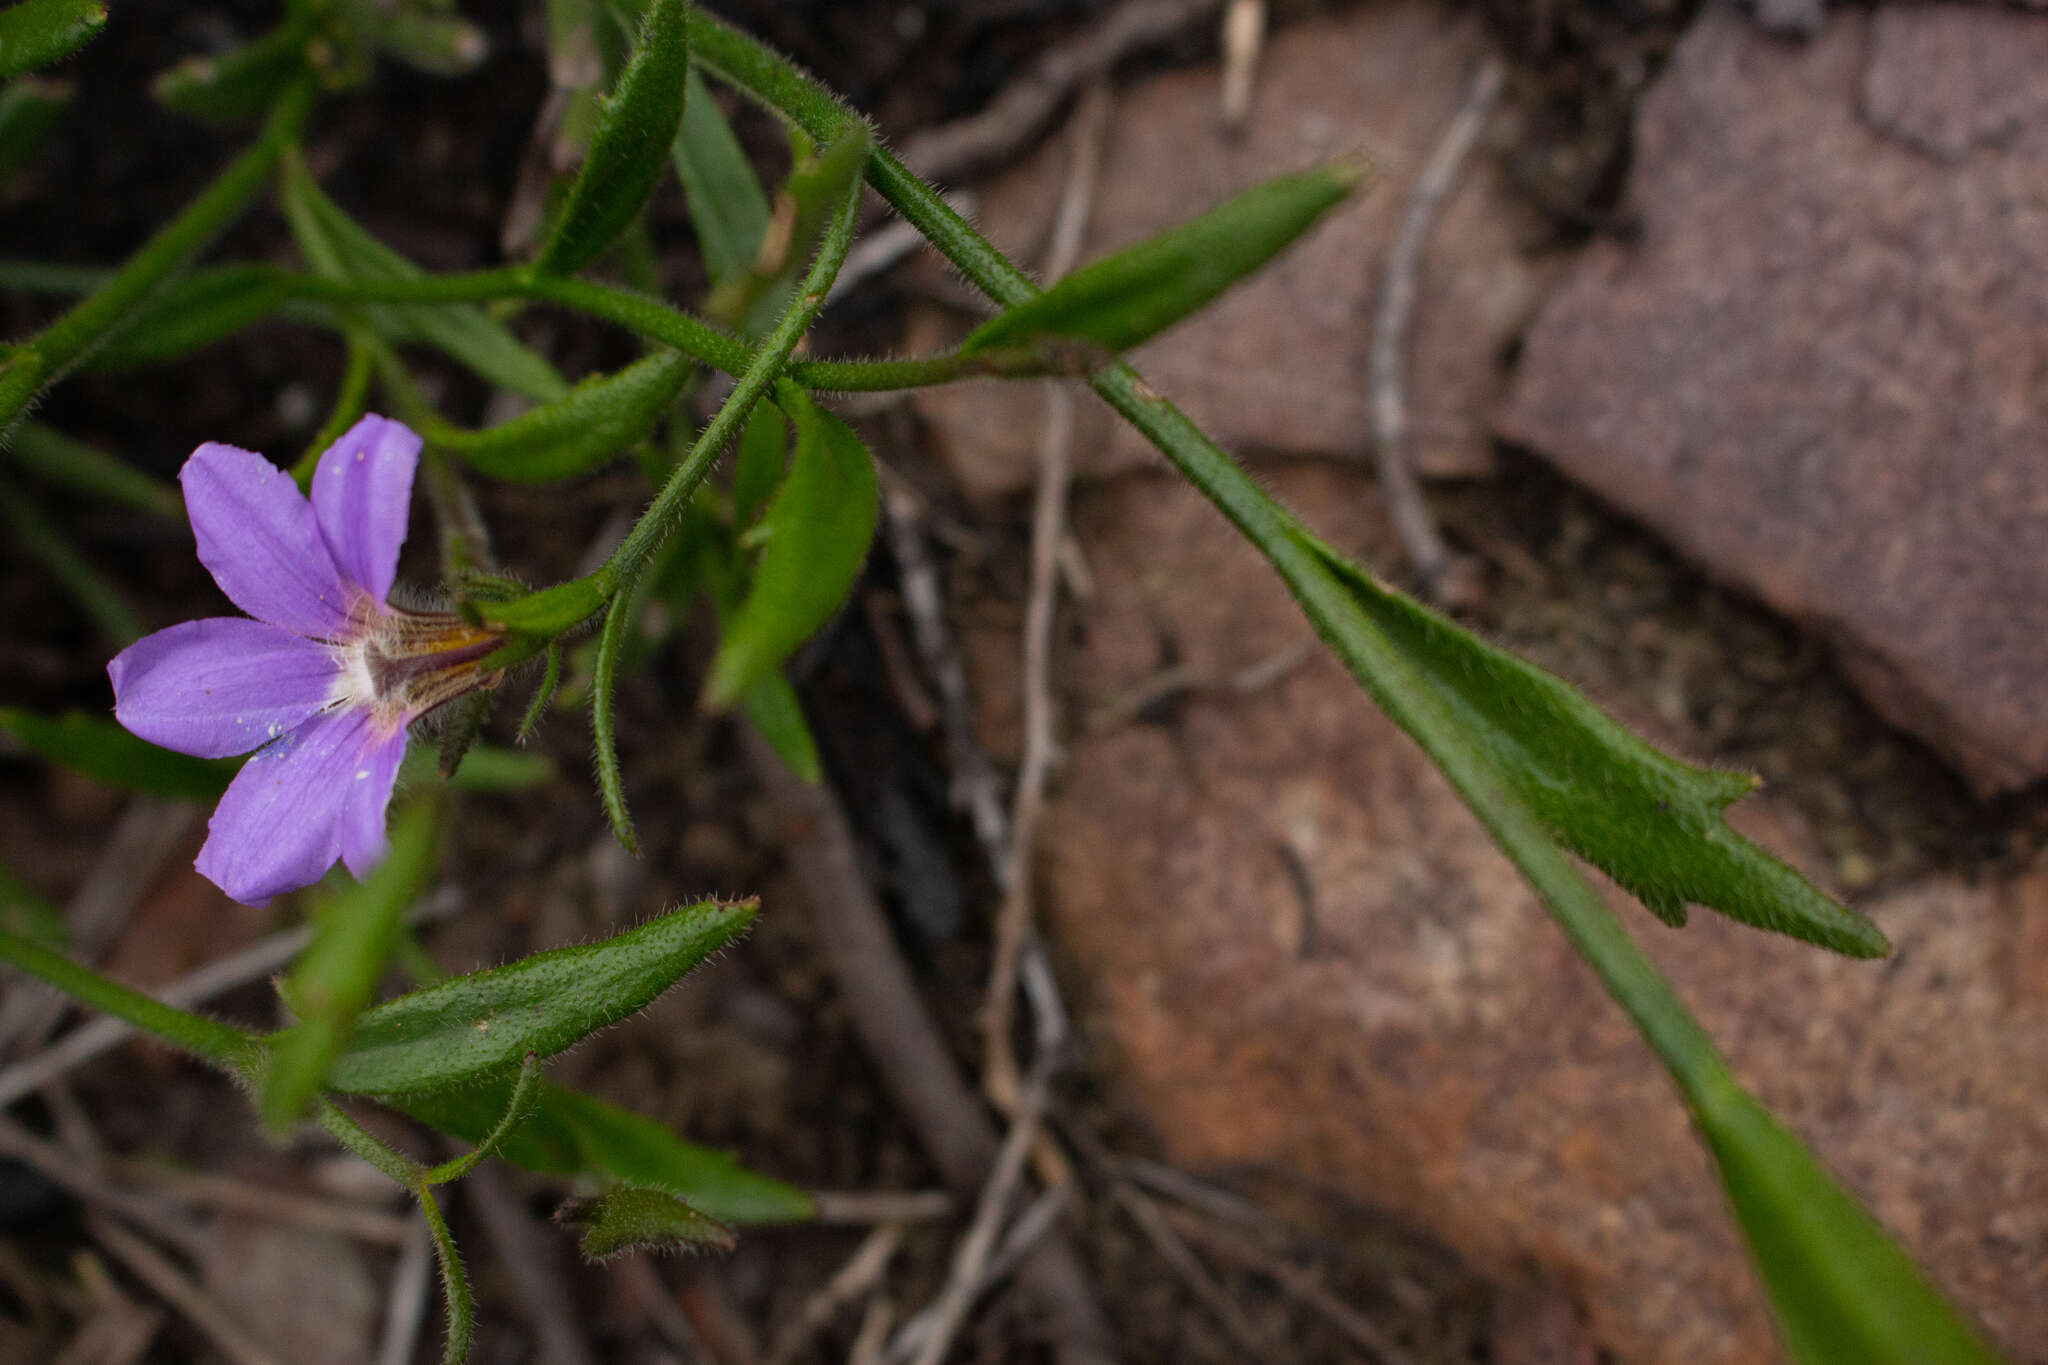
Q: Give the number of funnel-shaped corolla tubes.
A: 1